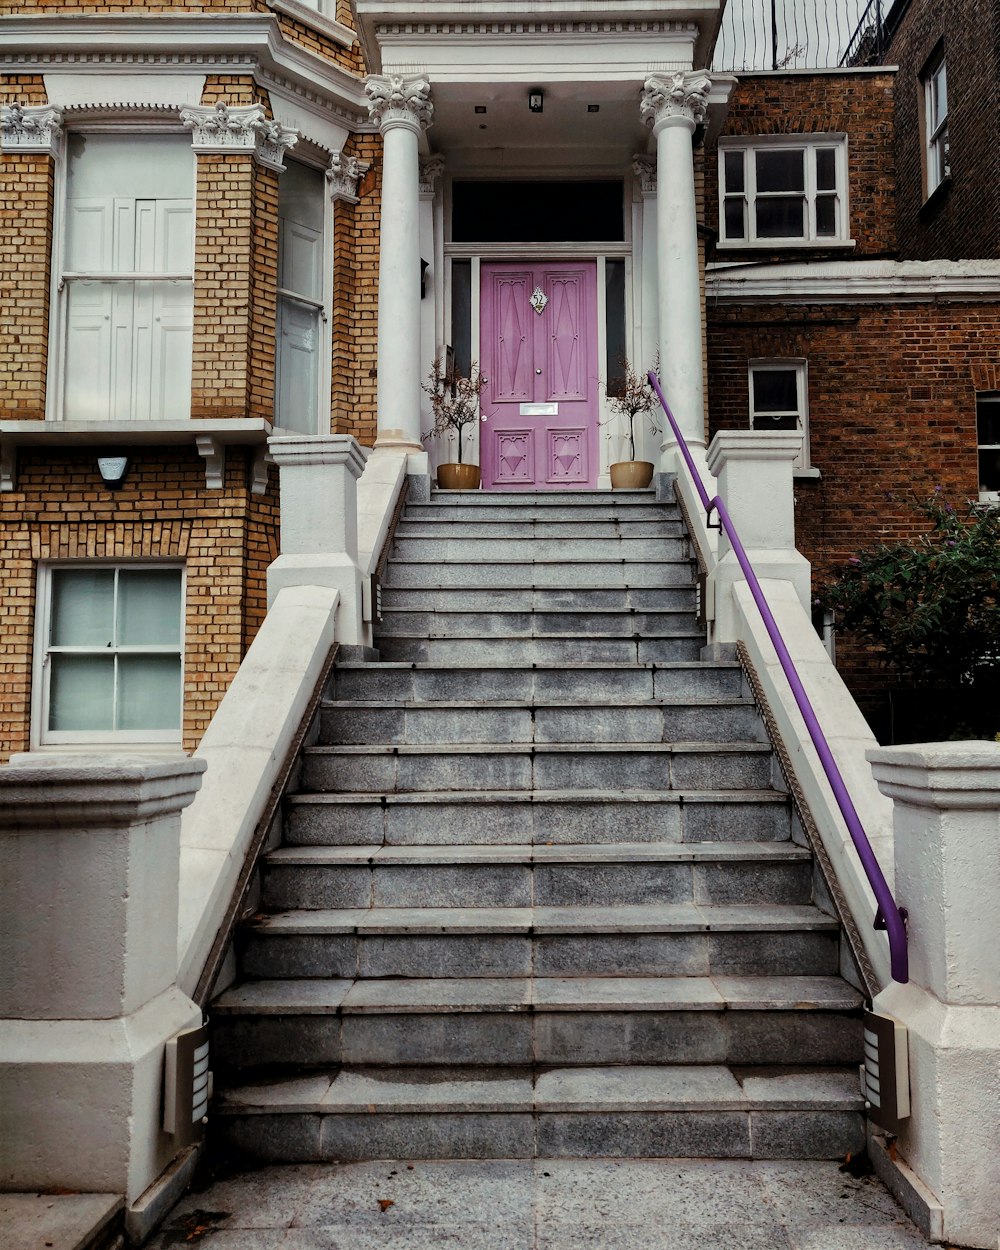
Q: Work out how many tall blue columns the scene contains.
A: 0